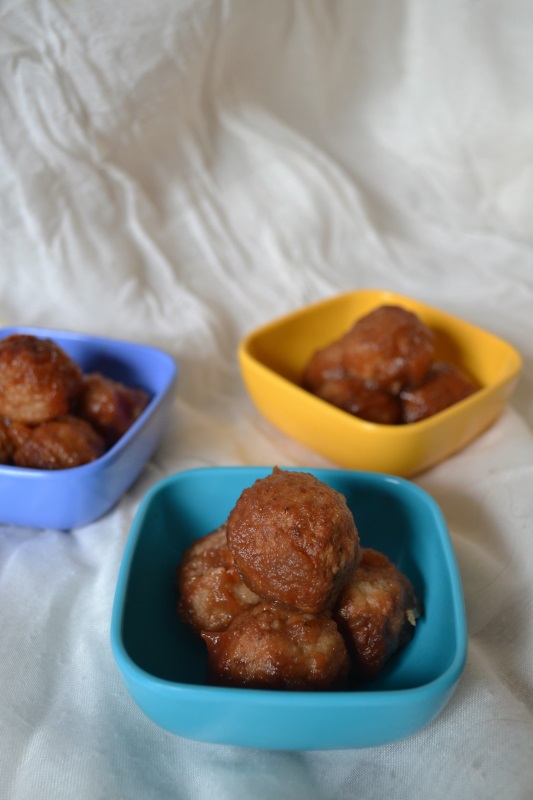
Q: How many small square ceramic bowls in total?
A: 3